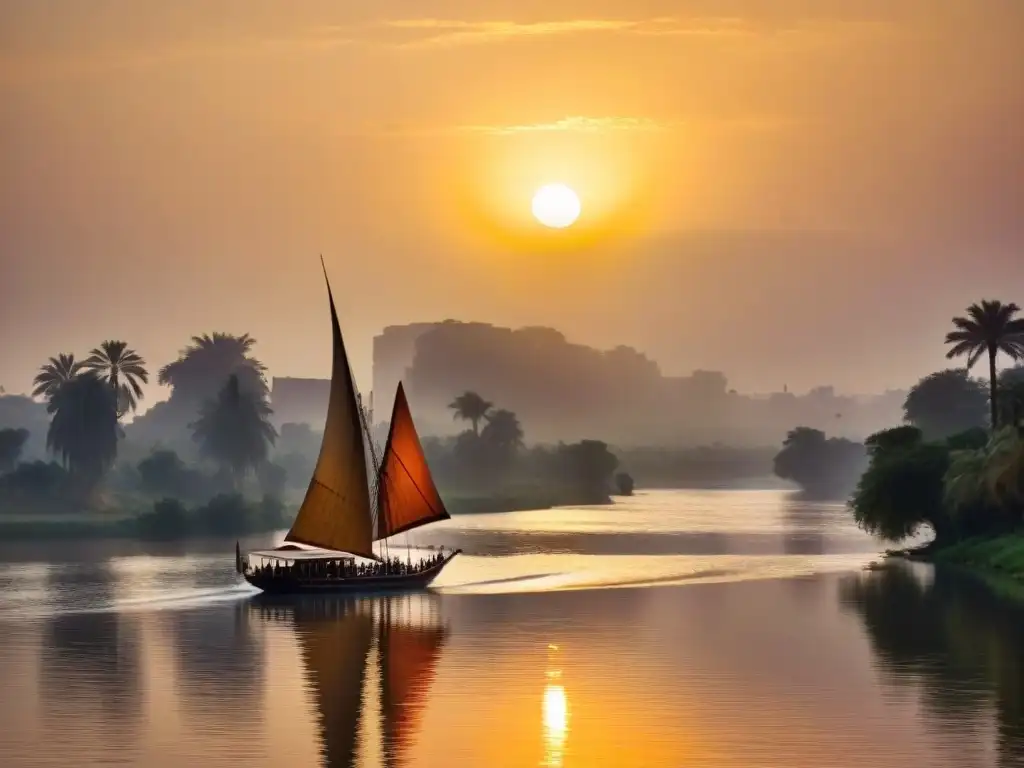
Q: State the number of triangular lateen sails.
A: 2